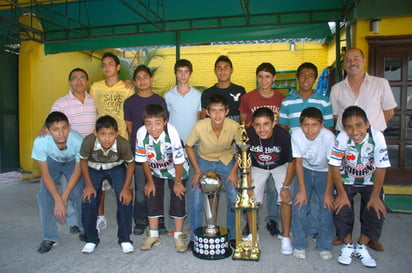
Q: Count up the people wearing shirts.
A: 15